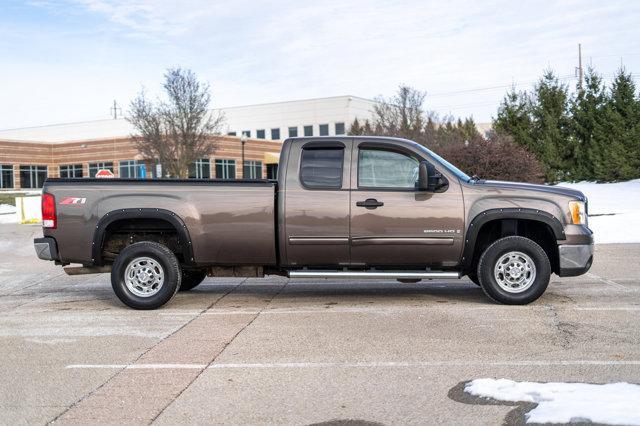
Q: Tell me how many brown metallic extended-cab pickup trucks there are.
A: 1